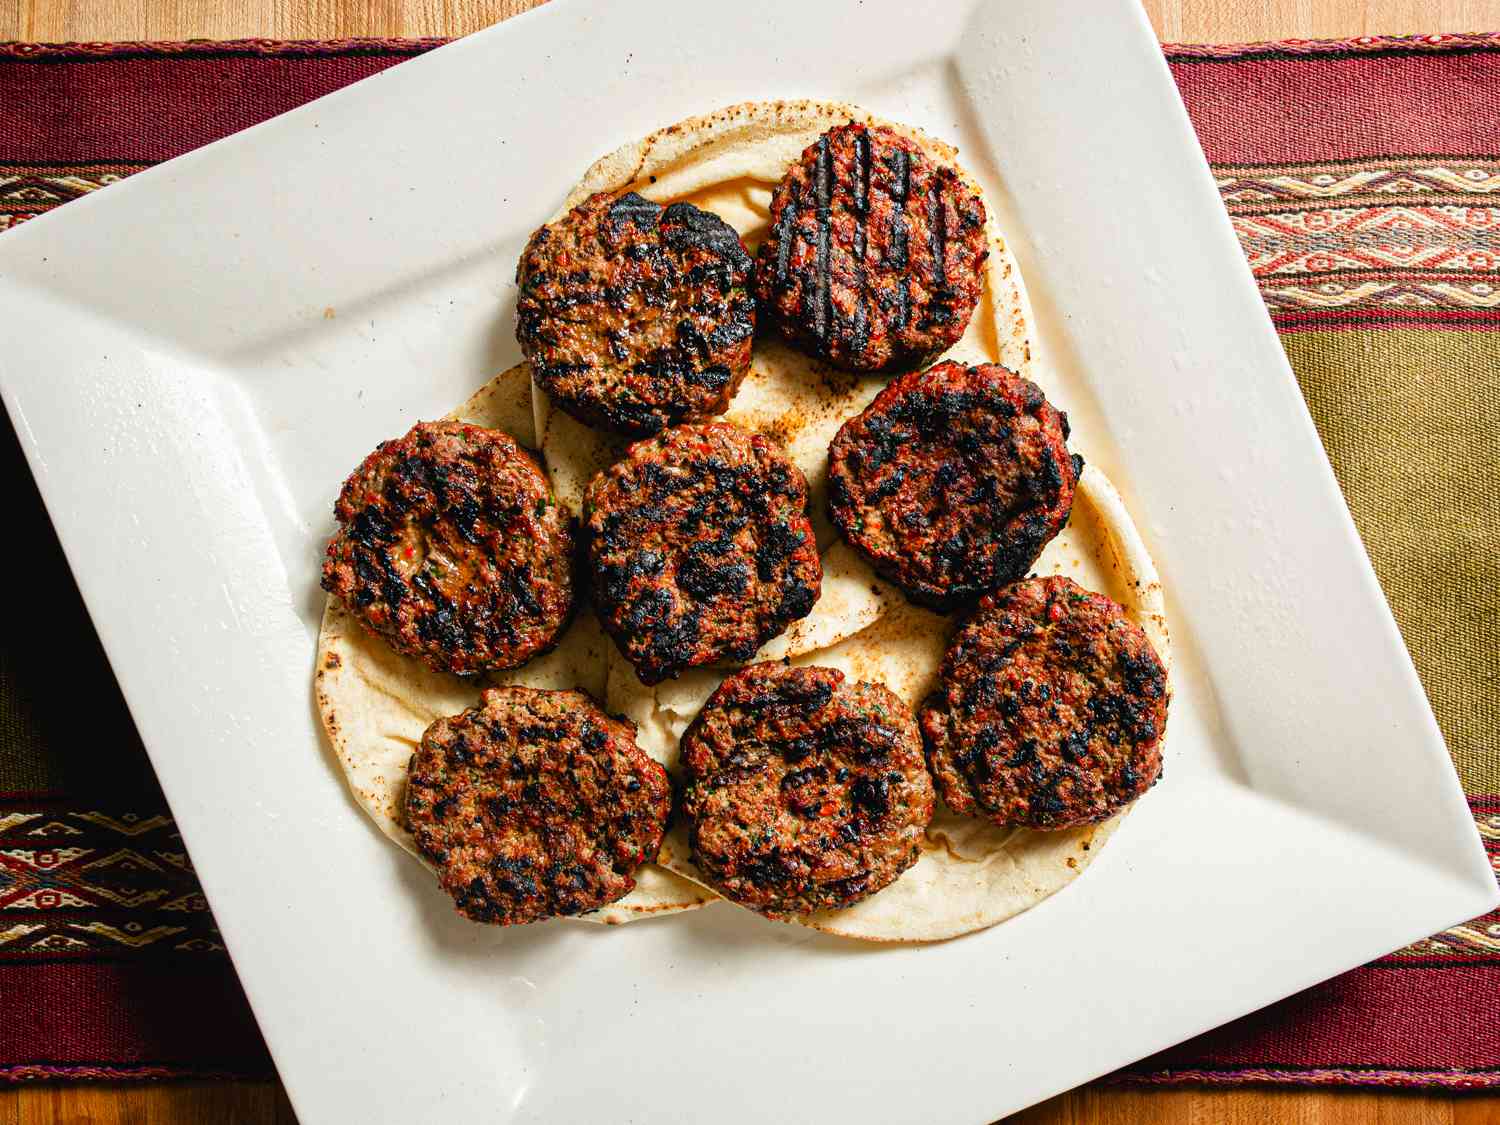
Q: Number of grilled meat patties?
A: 8